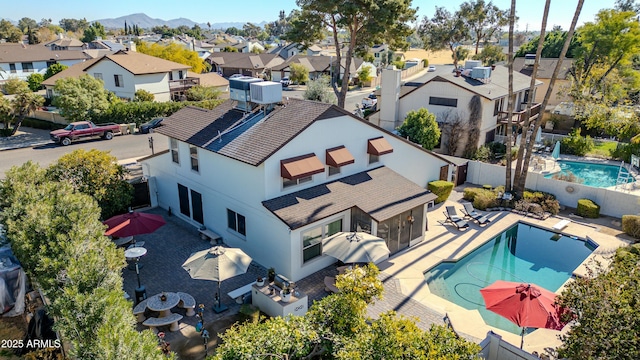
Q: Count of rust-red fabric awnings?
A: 3